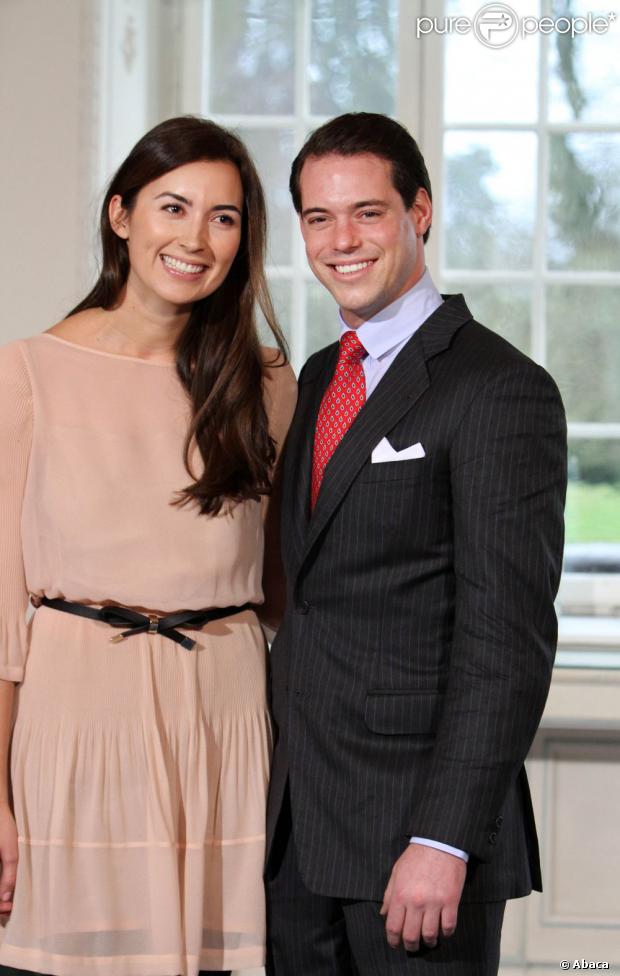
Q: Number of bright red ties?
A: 1